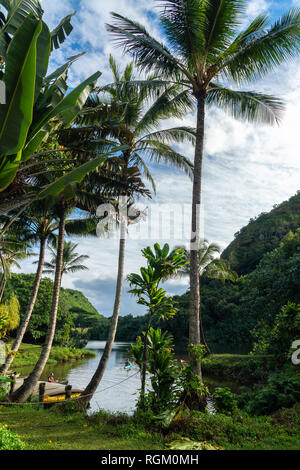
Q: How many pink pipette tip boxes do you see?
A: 0